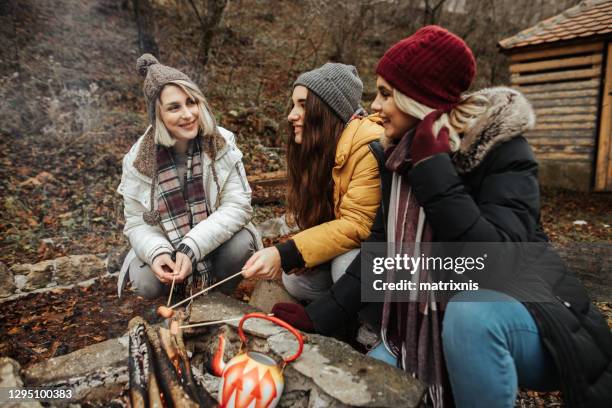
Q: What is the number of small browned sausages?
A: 2